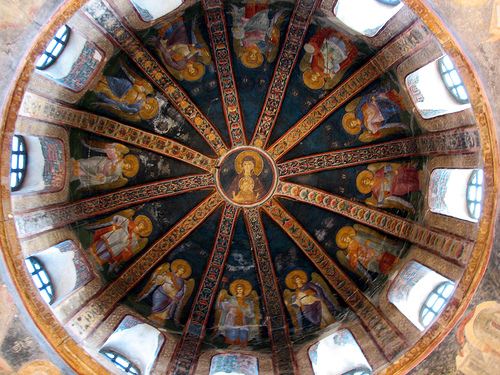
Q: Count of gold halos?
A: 14